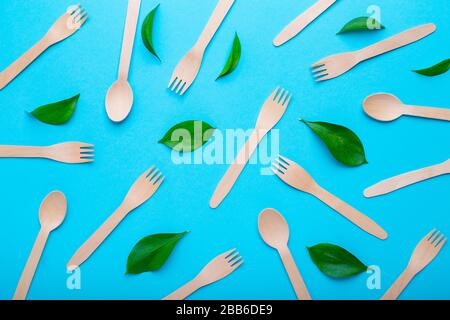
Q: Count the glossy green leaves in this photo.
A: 9